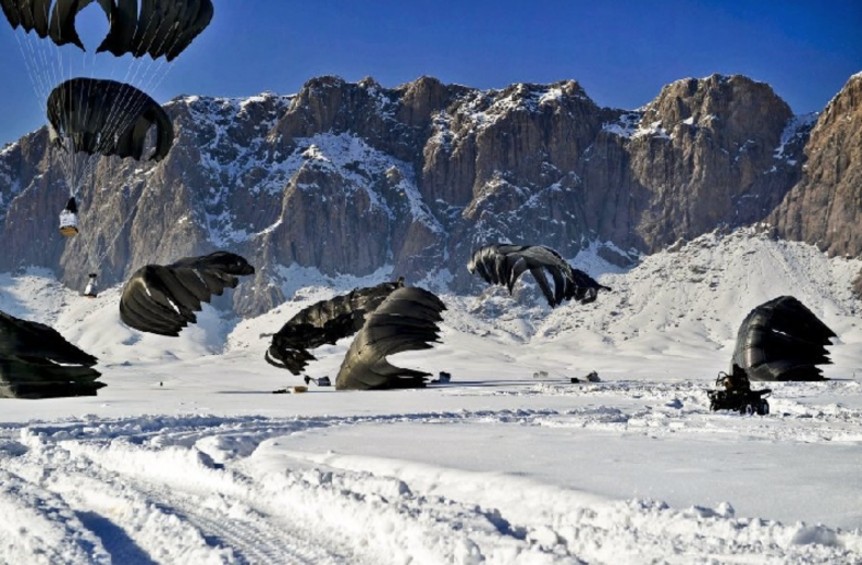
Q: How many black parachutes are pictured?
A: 8